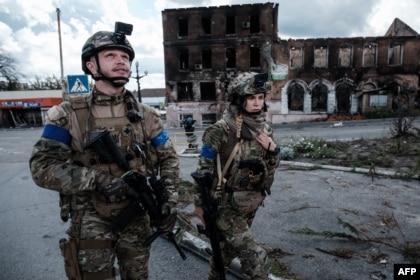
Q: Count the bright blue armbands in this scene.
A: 3